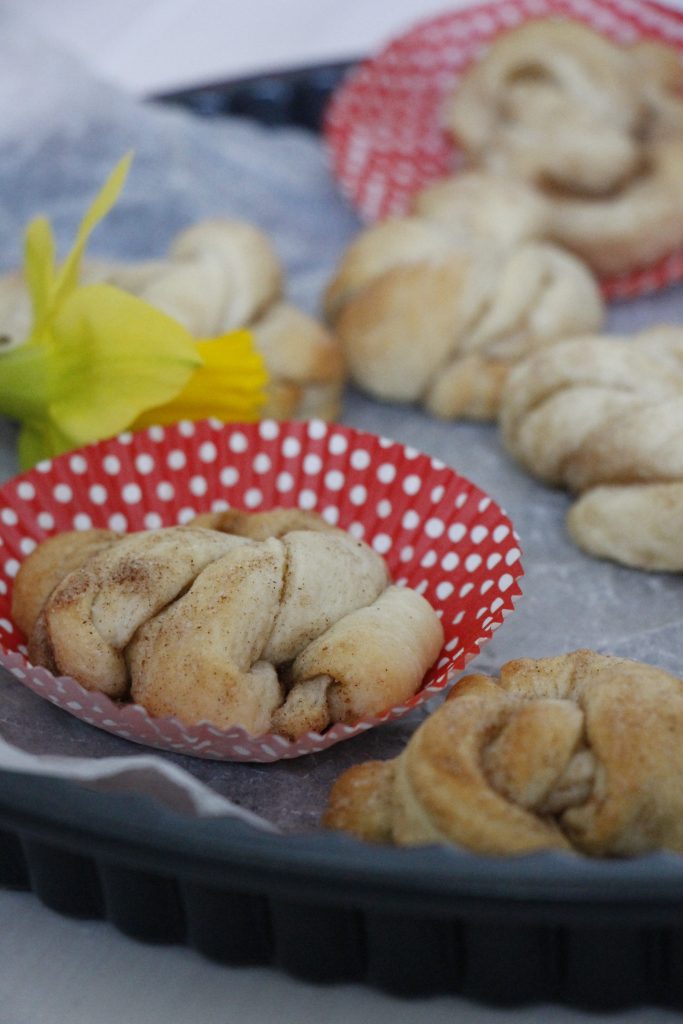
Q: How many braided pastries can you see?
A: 6